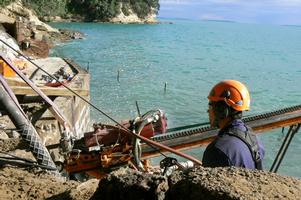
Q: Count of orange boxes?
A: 1